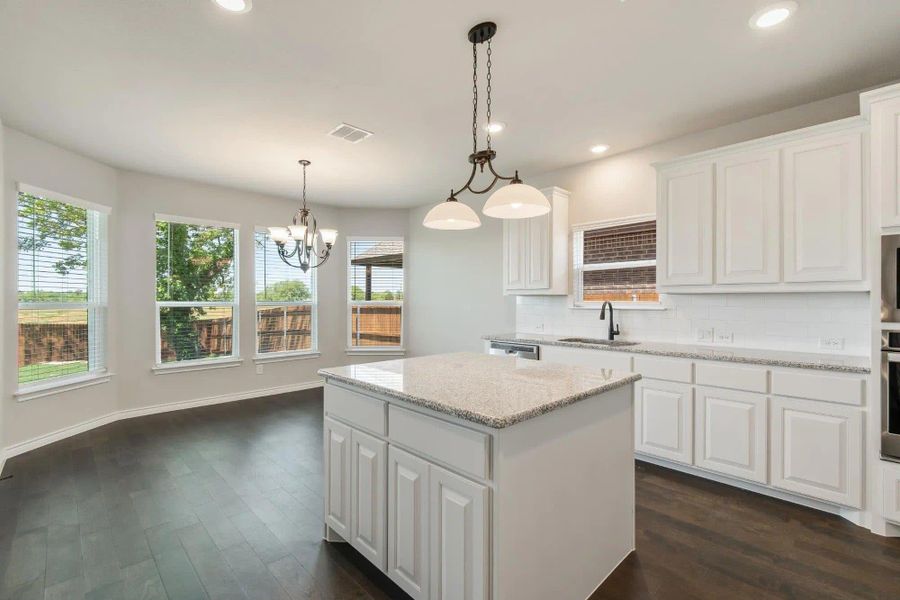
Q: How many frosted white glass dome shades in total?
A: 2